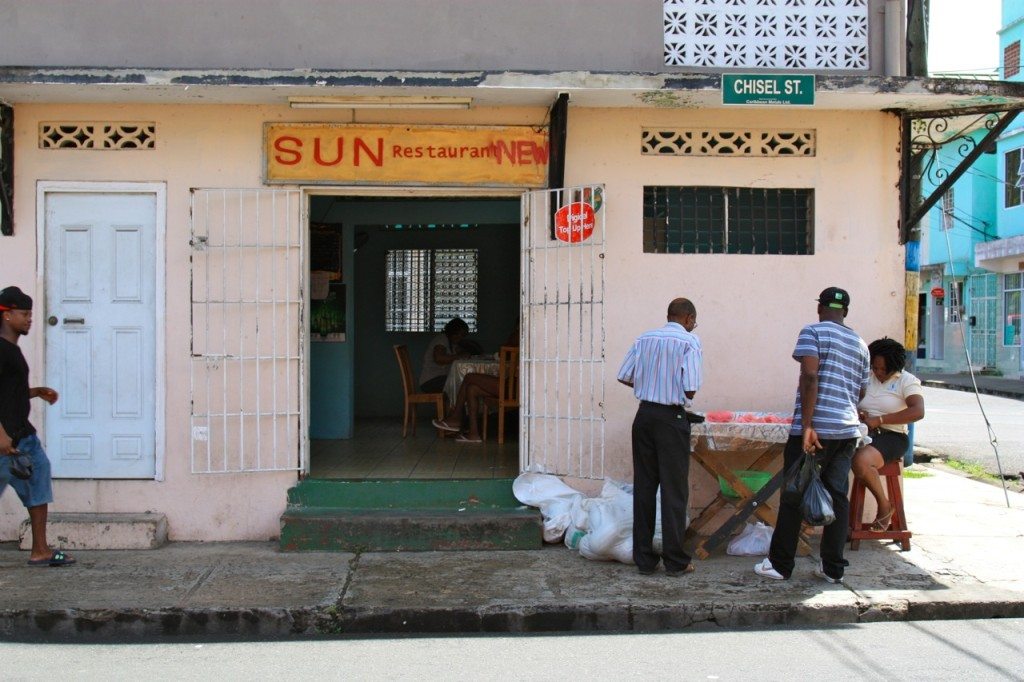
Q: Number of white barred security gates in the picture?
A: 2